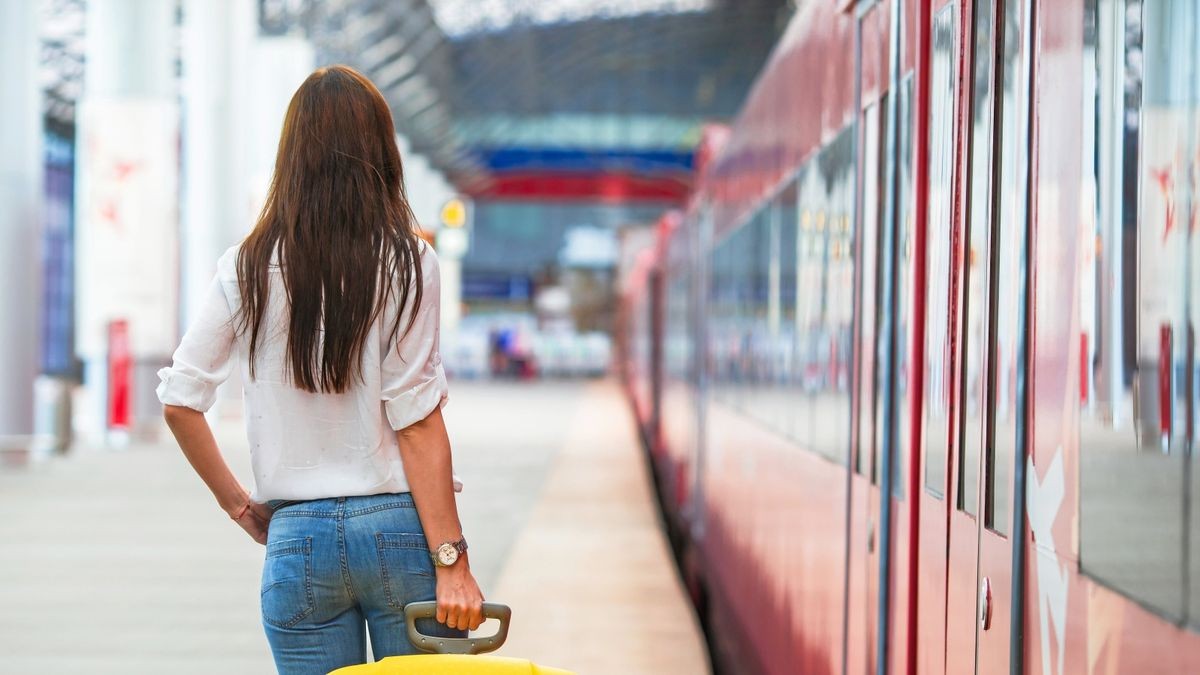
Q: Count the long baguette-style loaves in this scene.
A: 0